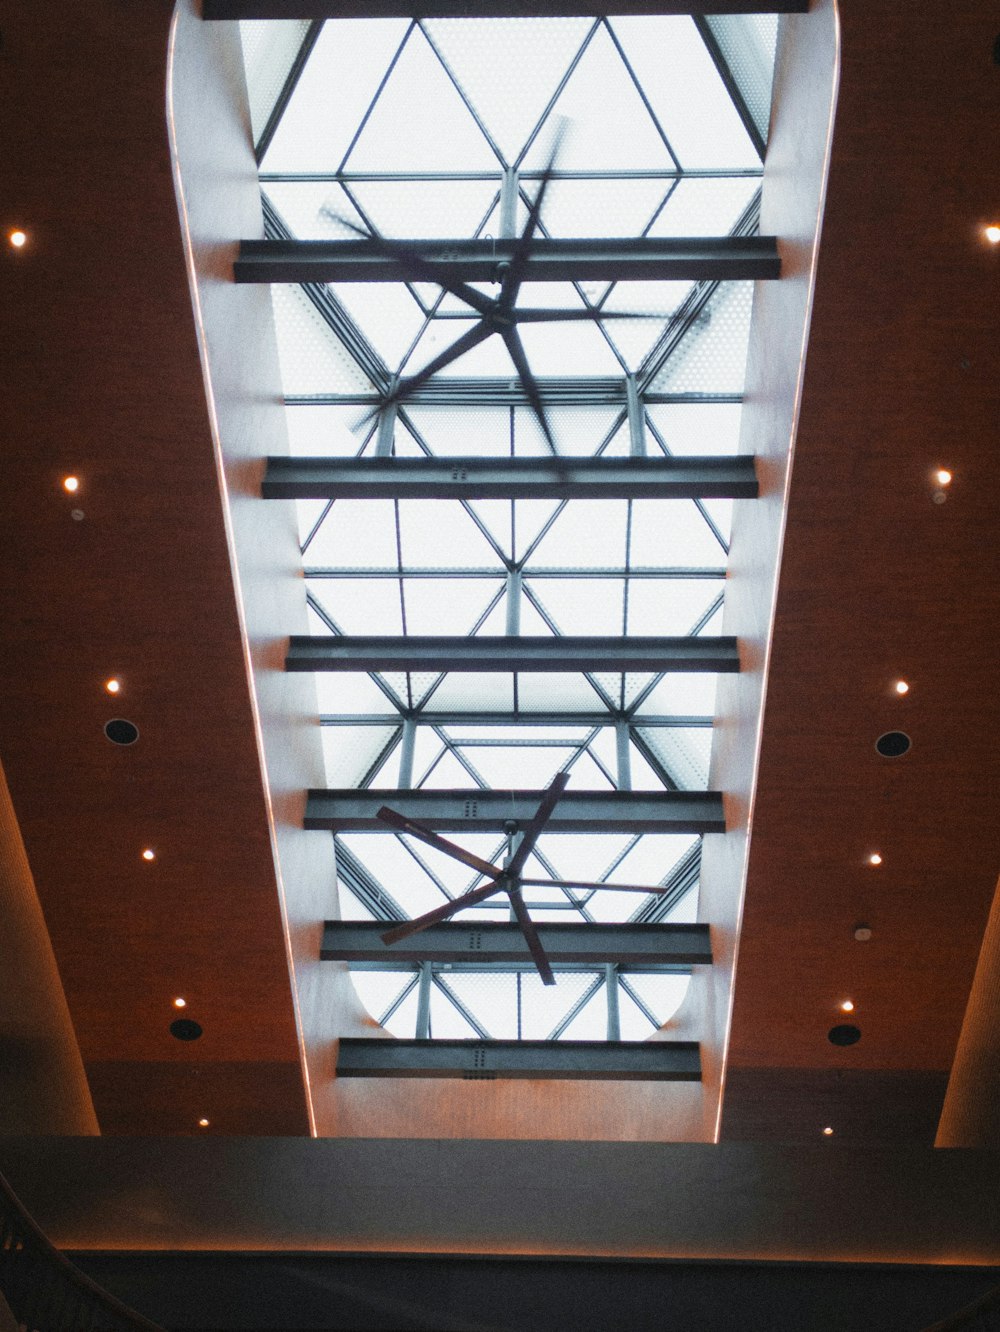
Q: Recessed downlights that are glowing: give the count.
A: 12